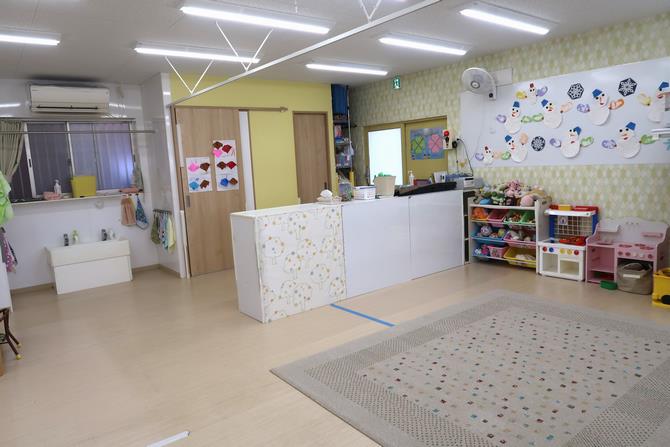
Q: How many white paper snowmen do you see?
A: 9